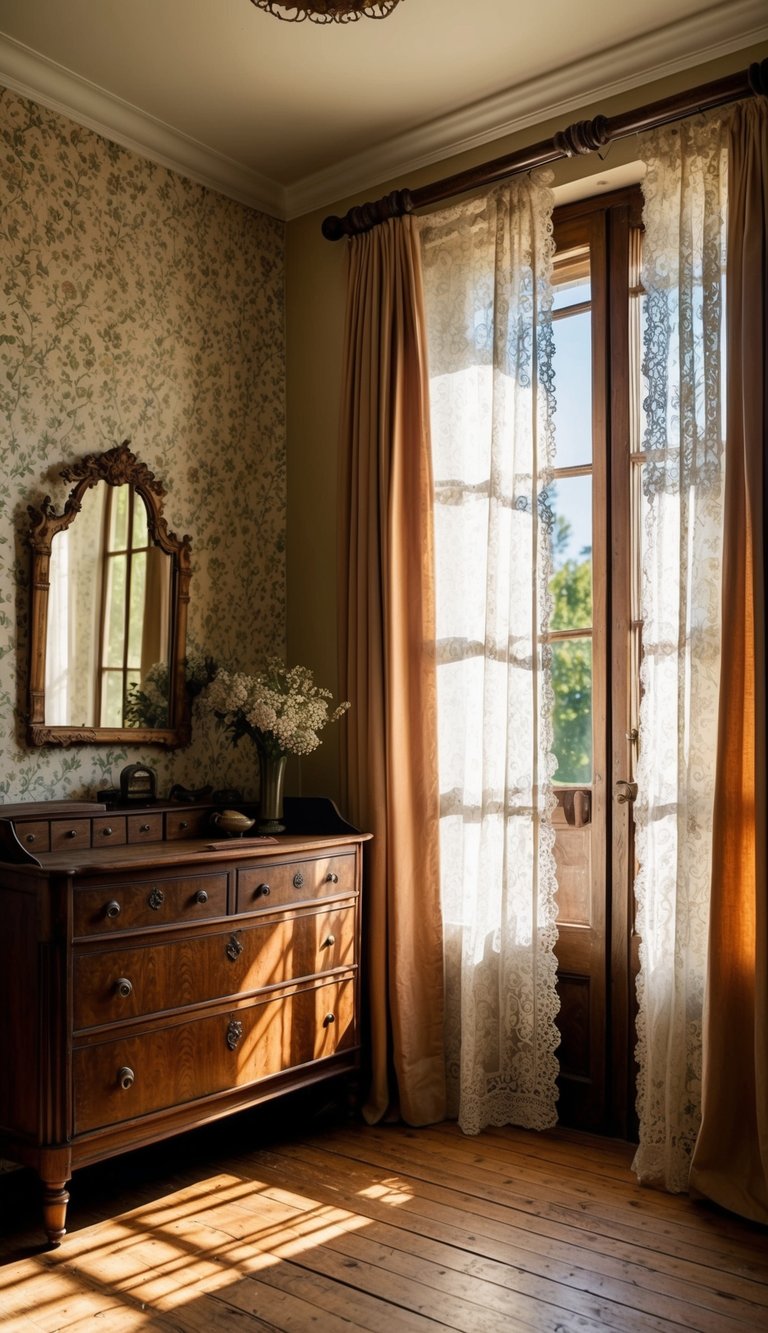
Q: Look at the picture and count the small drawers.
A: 5